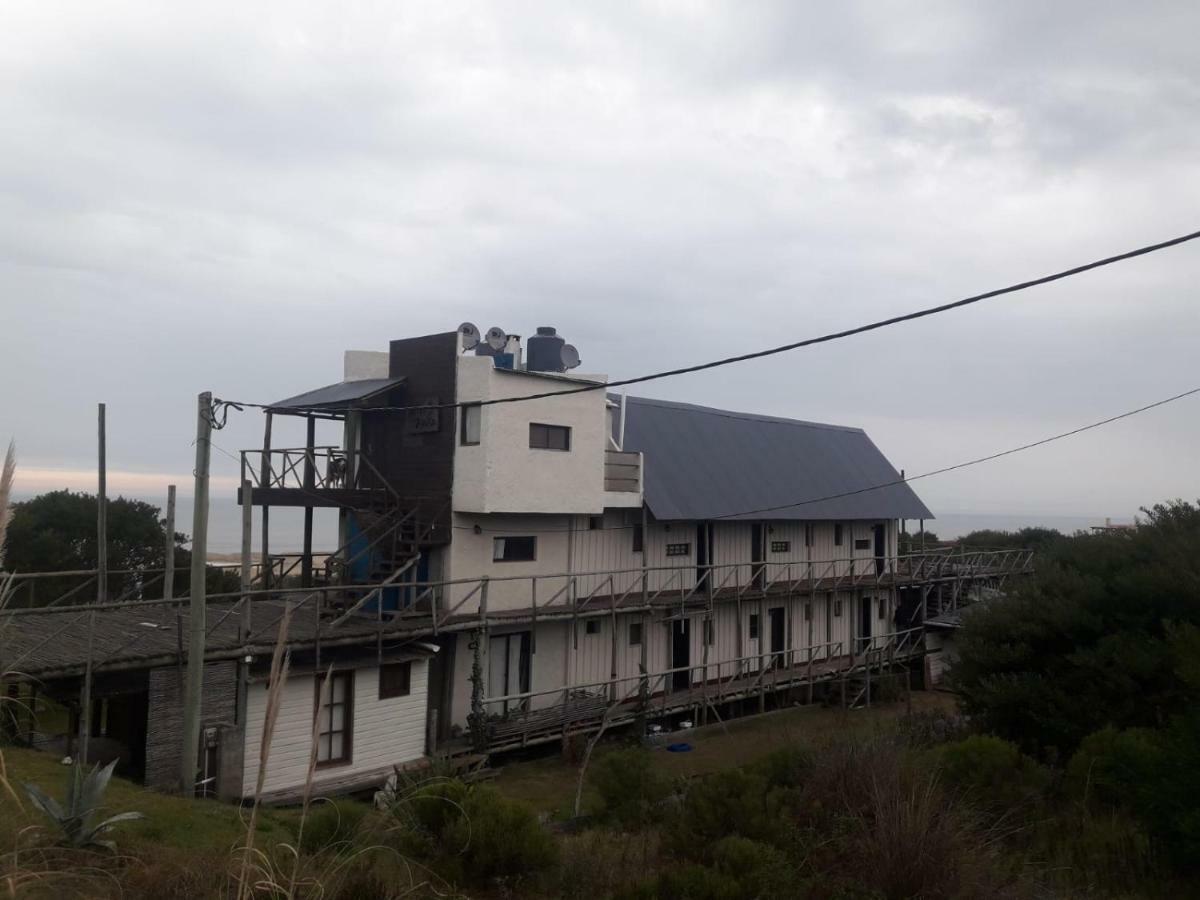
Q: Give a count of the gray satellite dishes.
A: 3